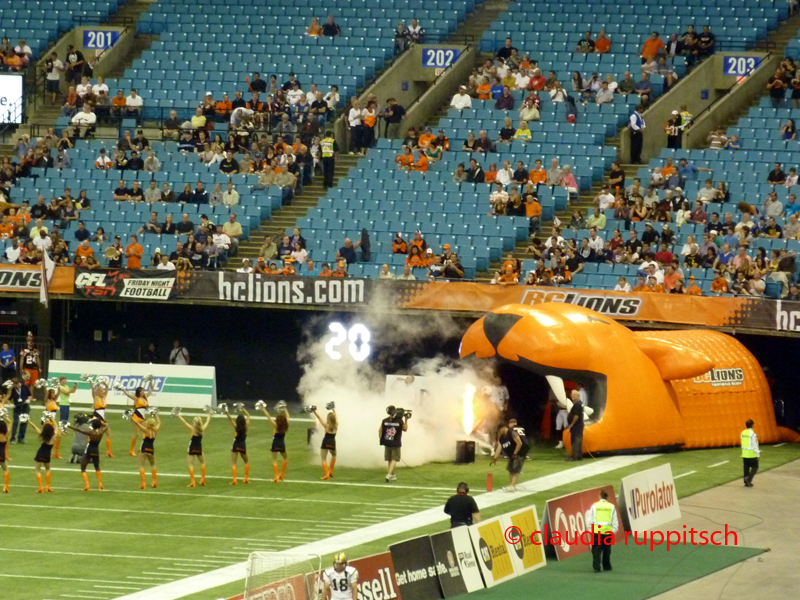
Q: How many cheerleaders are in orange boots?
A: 12